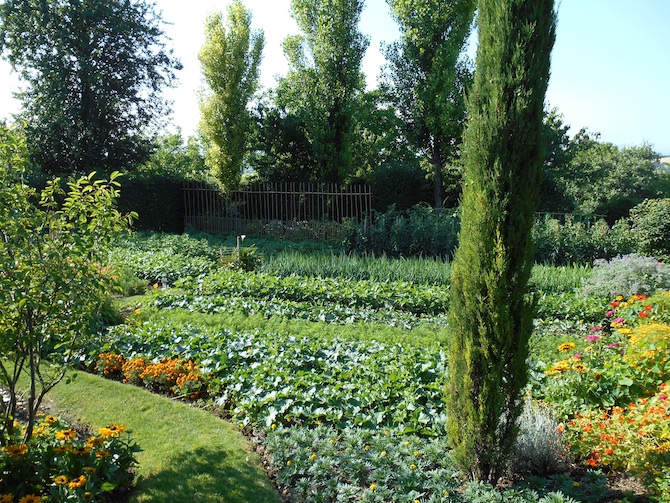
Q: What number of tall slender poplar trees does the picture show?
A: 3